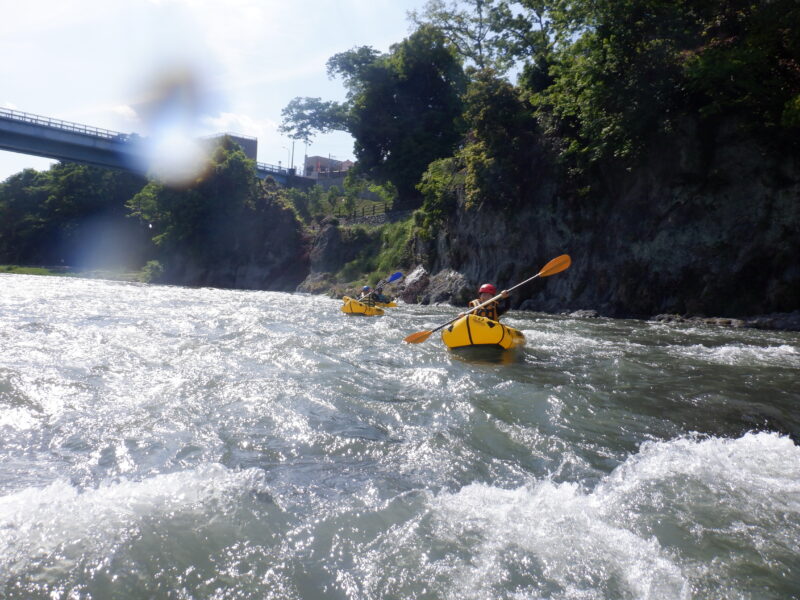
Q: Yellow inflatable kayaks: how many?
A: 3